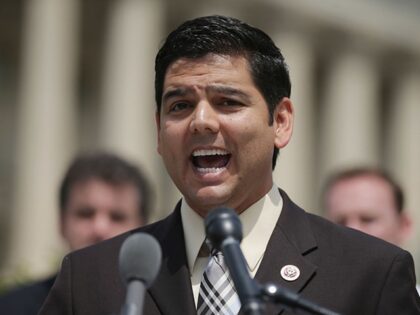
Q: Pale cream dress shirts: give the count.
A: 1